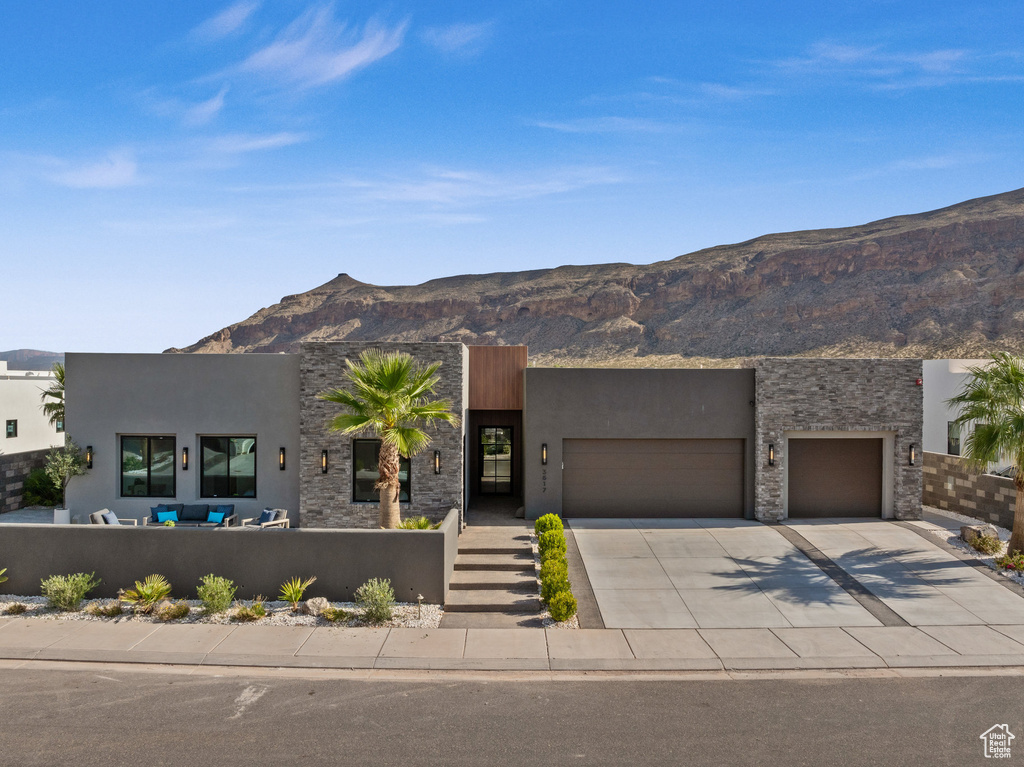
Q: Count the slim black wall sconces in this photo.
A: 8